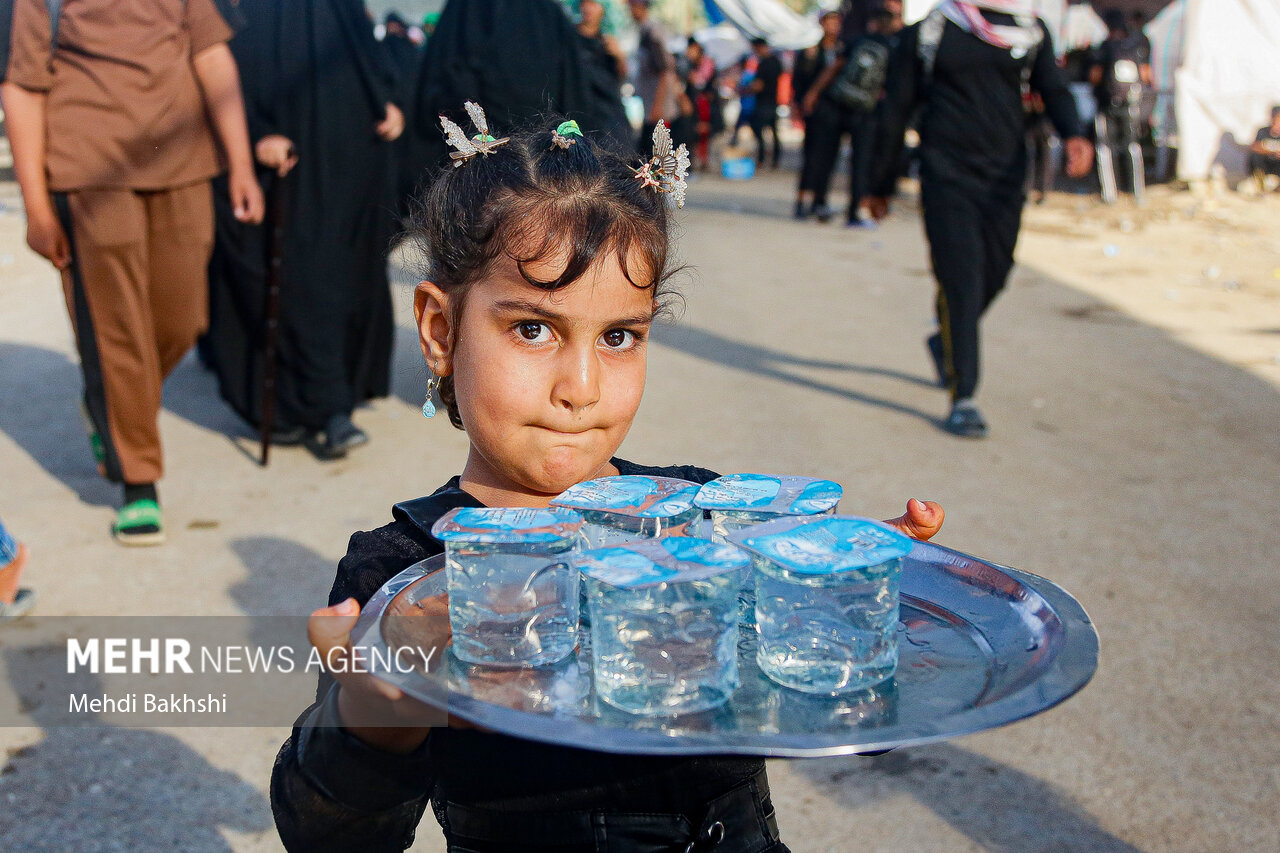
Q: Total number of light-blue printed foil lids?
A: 5